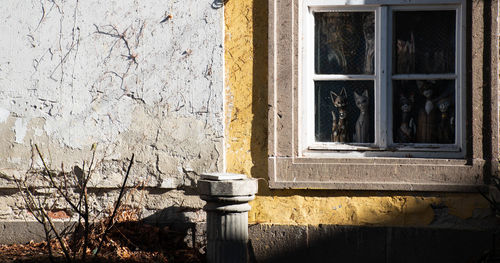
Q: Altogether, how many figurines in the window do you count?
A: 5